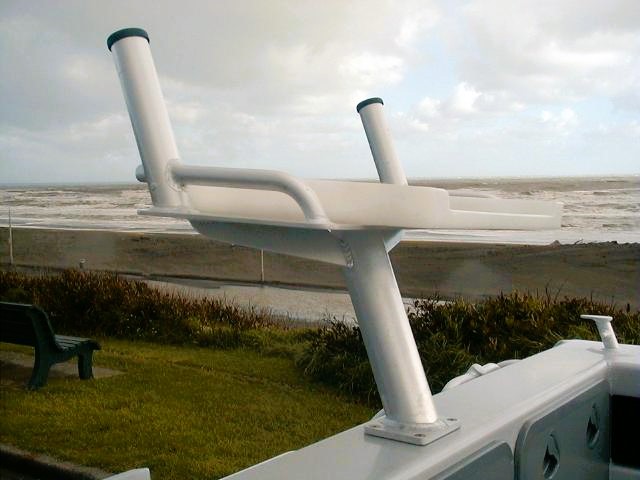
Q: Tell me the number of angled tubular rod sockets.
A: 2